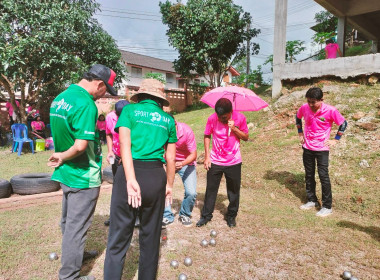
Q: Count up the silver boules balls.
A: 9